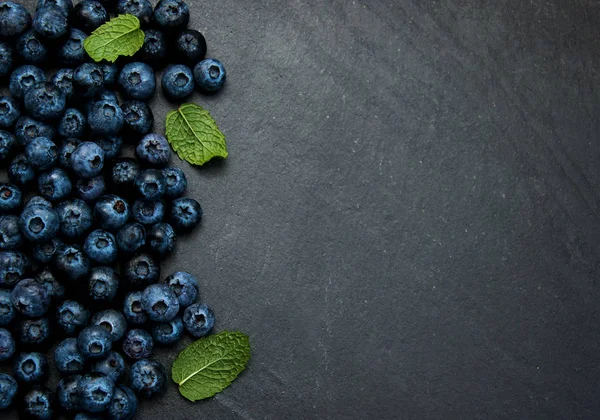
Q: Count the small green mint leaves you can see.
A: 3